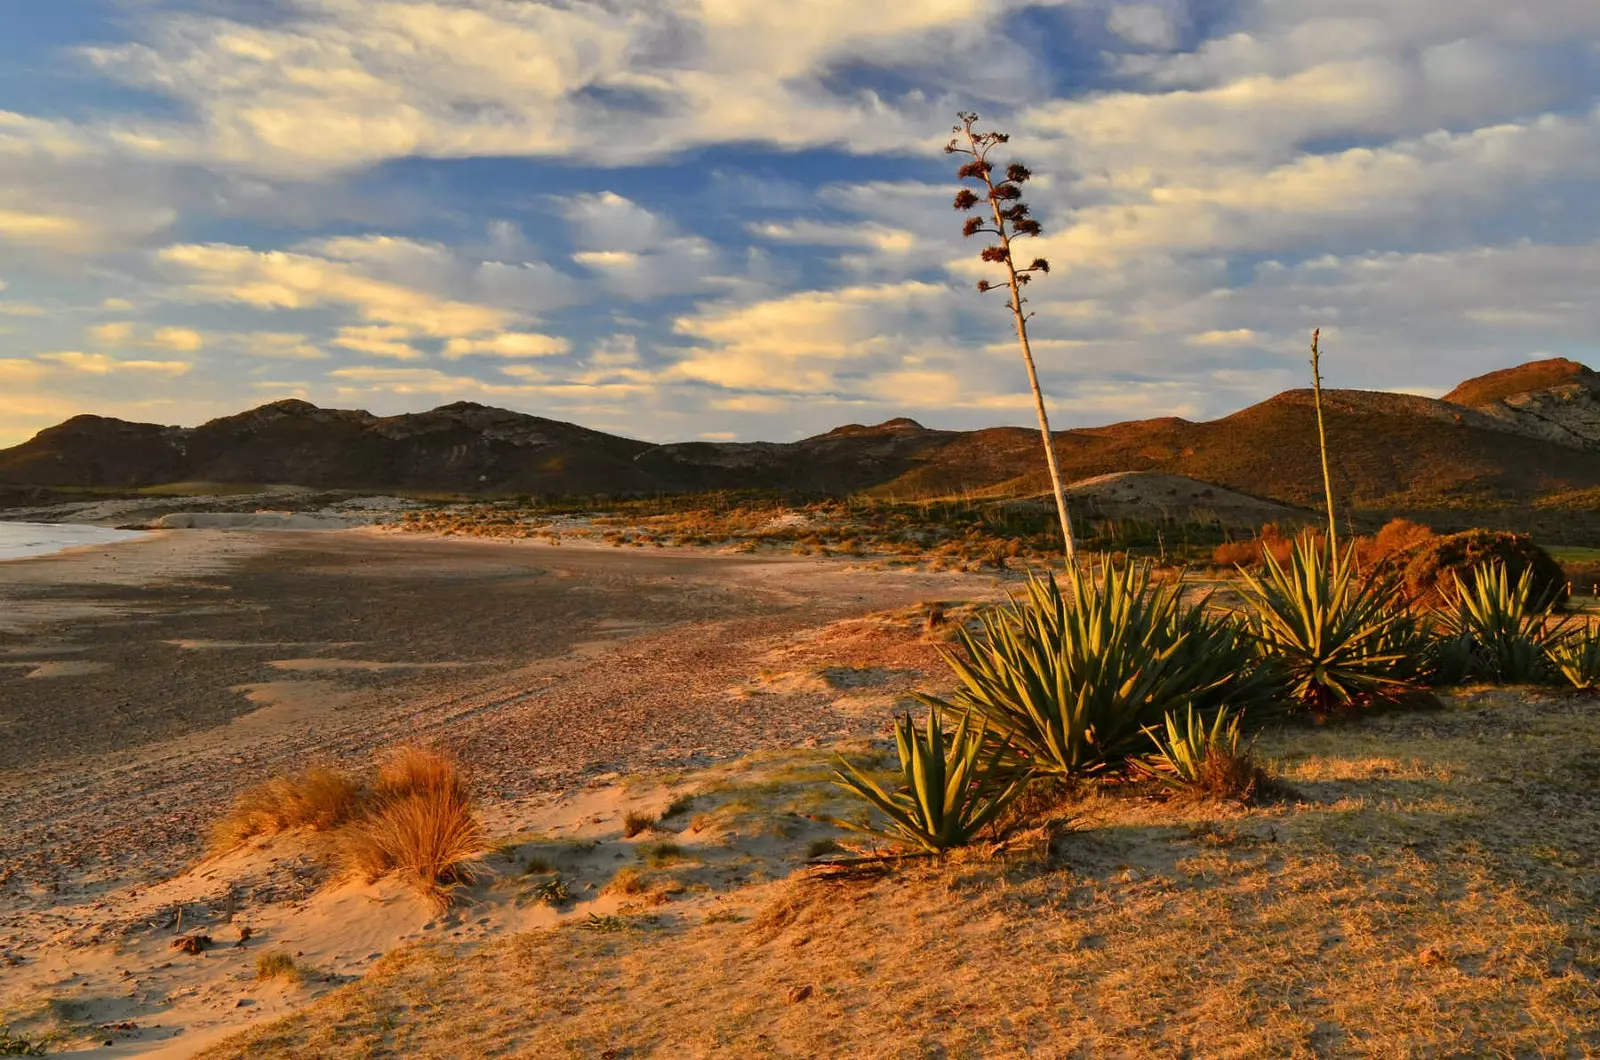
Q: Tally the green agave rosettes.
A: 6